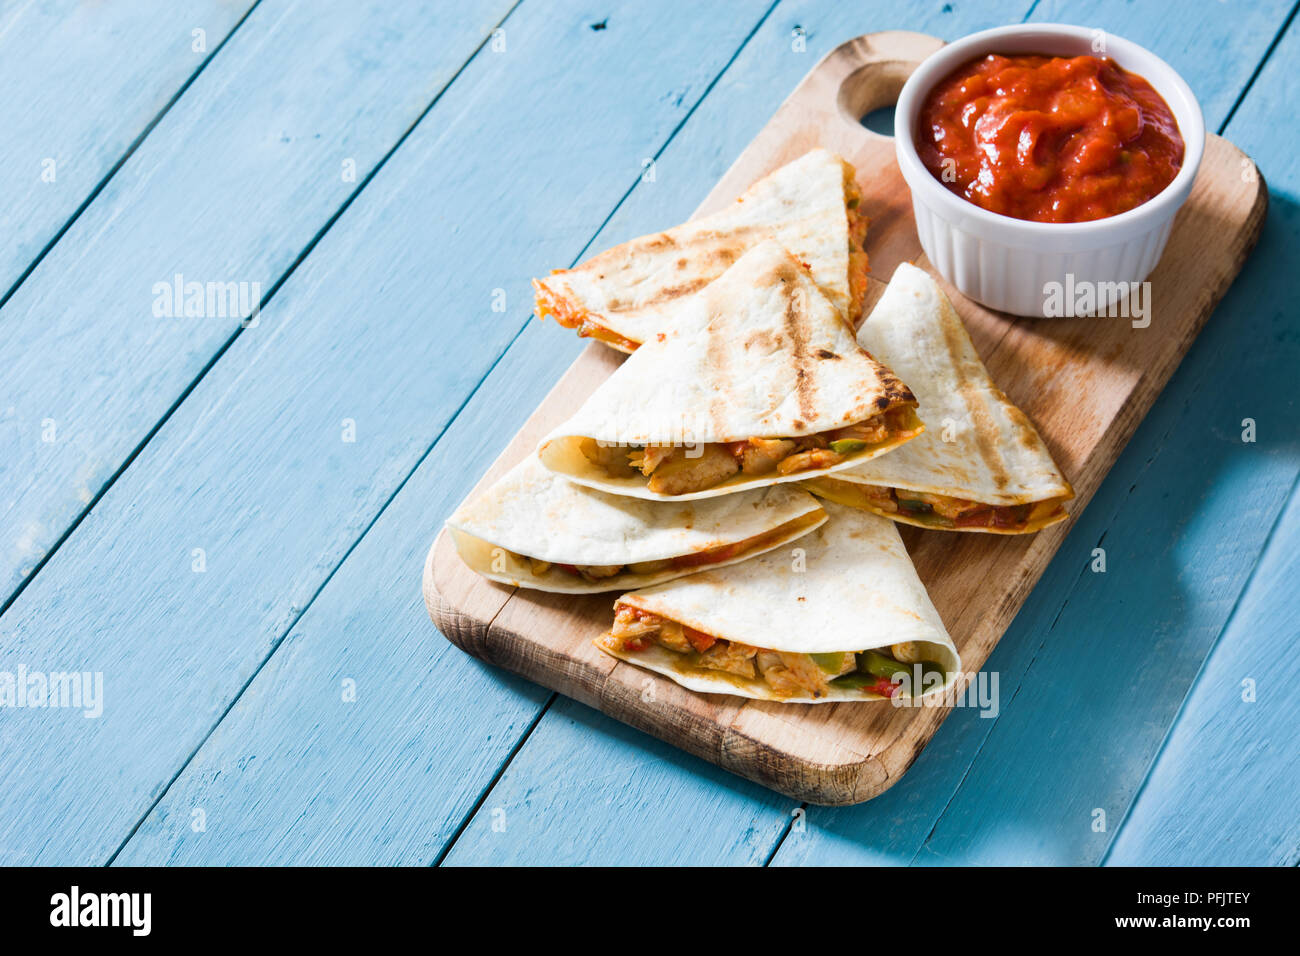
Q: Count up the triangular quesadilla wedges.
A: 5